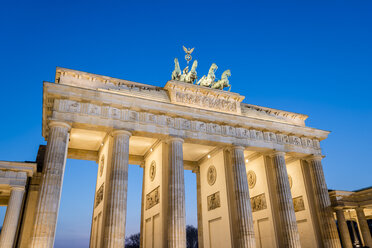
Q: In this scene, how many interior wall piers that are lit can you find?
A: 5